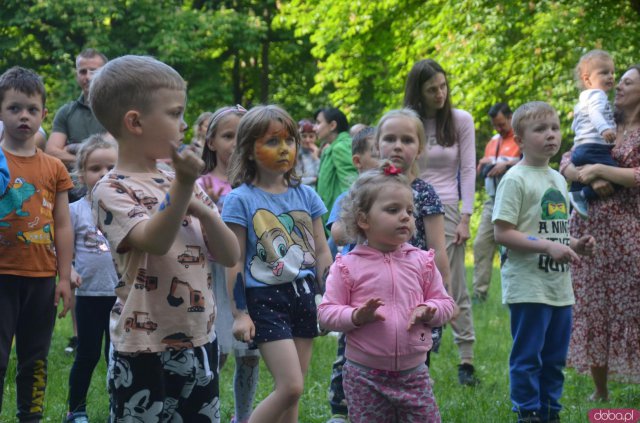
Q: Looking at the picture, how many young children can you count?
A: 10